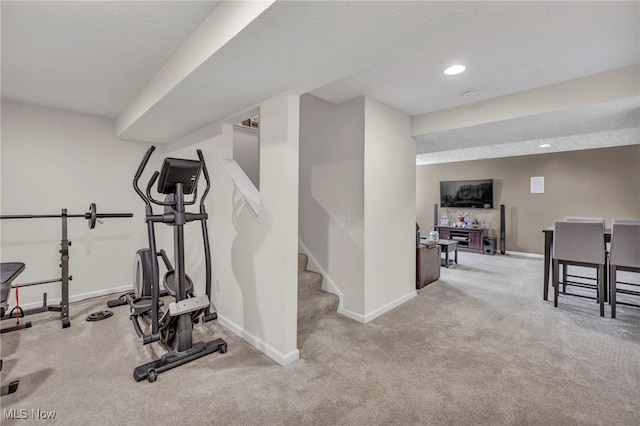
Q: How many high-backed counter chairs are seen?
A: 4